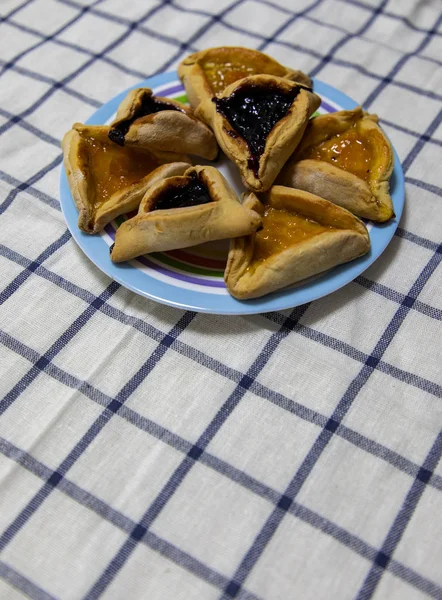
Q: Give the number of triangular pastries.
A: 7